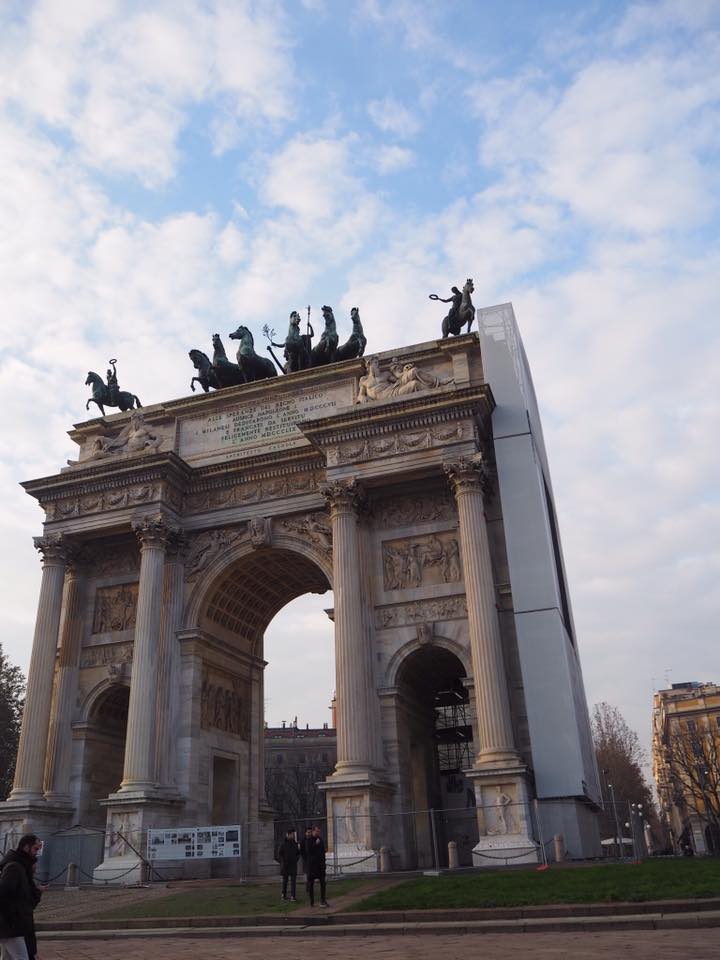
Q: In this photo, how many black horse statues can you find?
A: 8